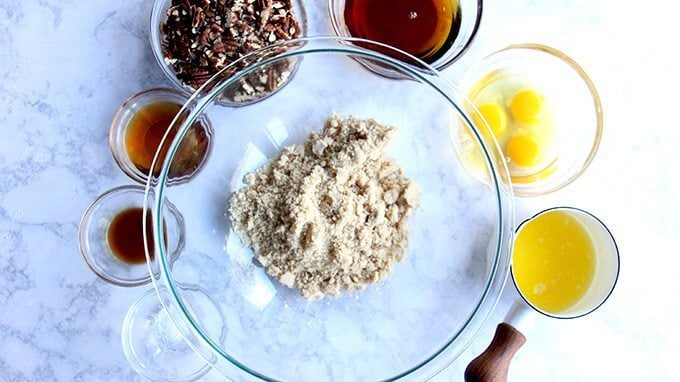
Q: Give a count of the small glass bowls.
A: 6